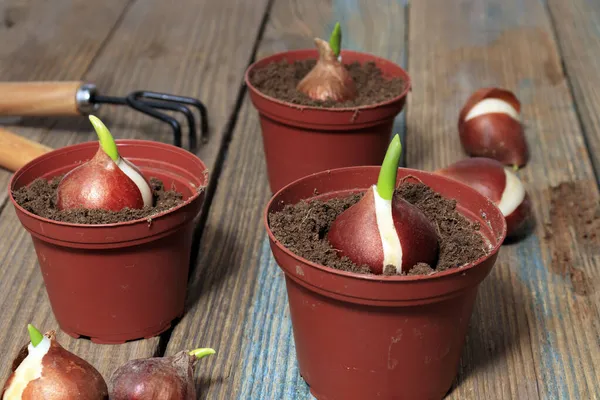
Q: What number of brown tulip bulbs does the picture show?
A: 7